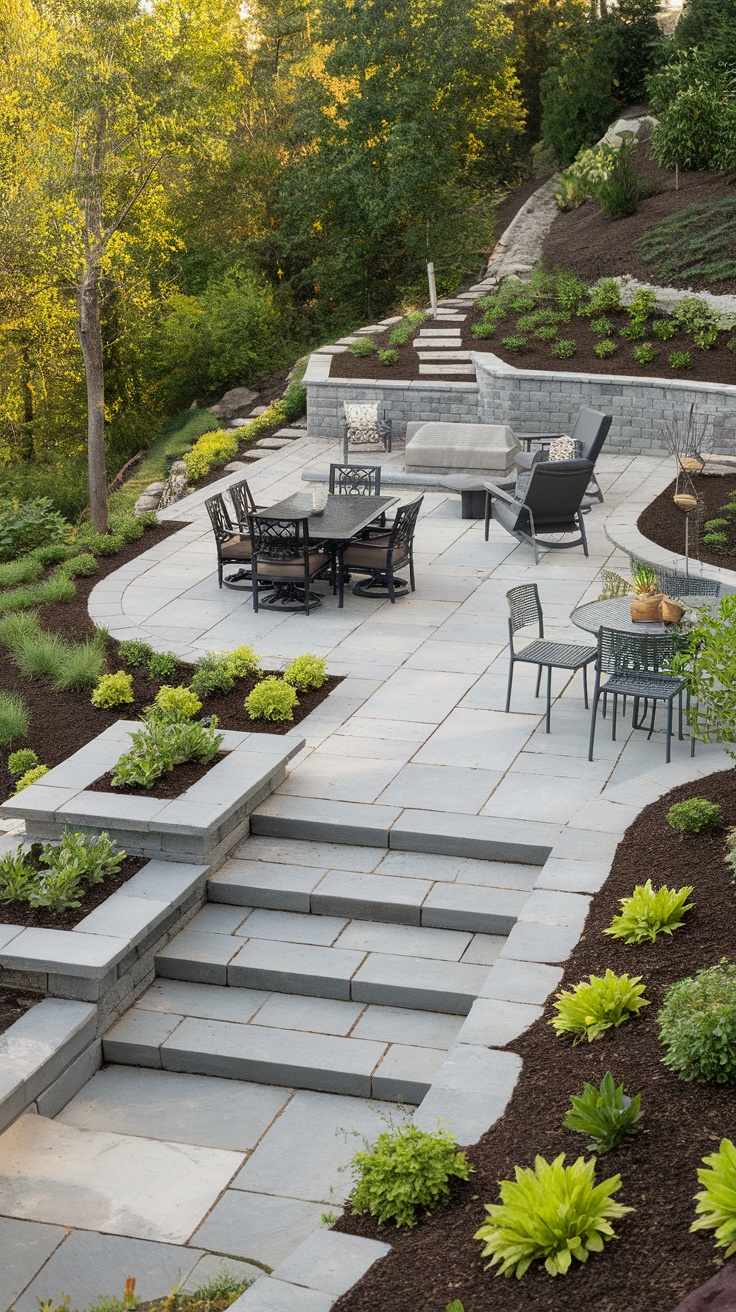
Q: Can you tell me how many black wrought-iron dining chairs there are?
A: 5